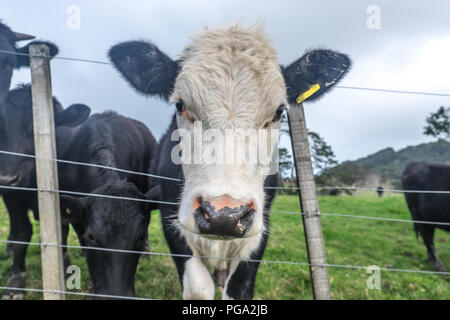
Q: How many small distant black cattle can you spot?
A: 2